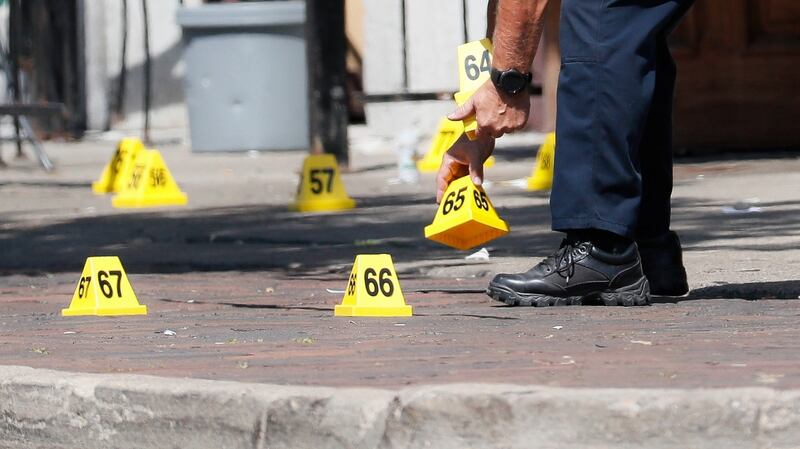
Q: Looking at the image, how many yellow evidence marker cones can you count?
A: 9